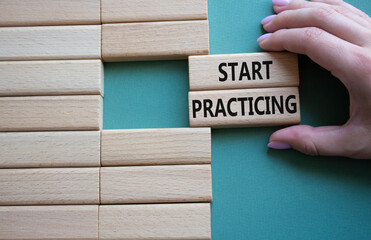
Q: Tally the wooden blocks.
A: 14